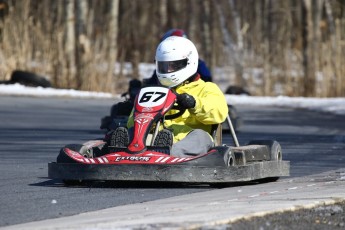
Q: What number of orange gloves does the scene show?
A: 0